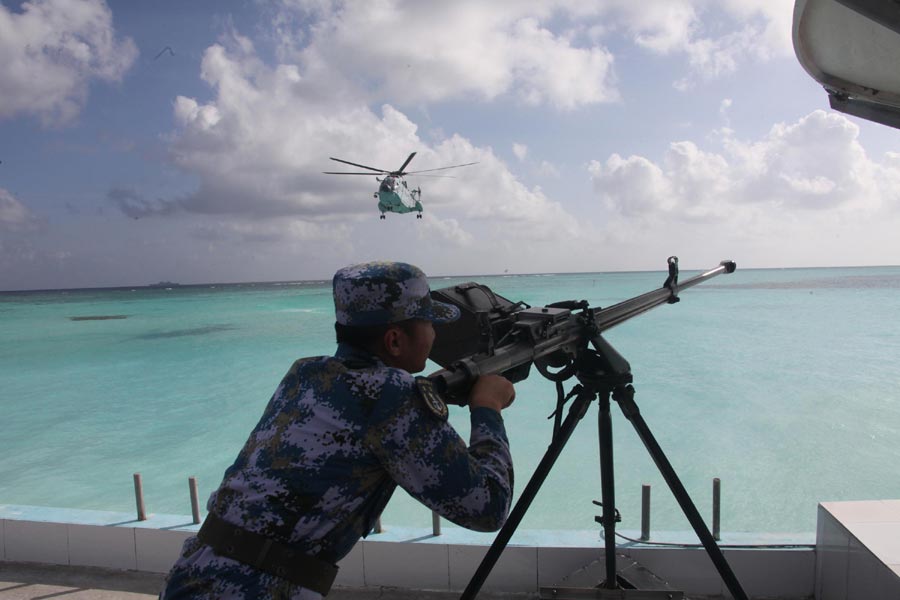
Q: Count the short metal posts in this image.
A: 6